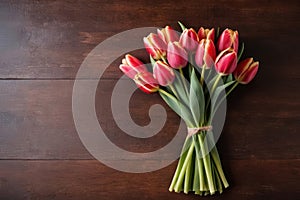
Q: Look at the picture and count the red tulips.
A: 12